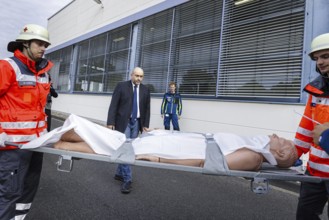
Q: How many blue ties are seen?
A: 1